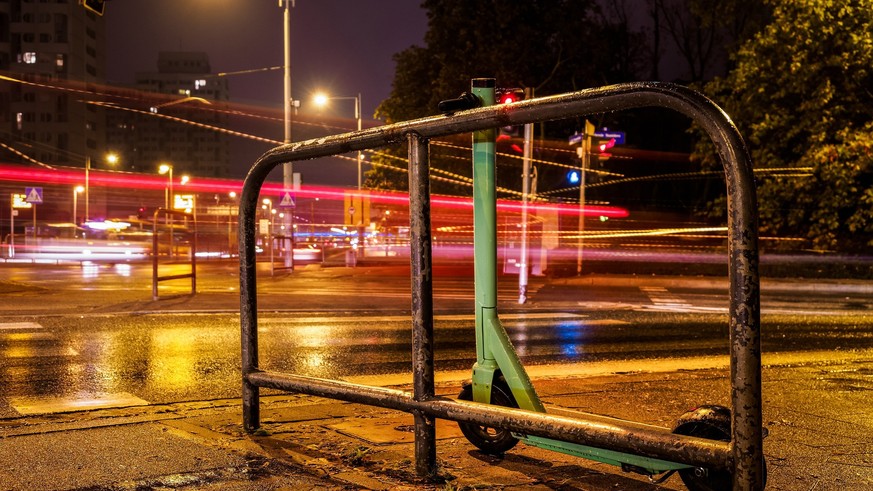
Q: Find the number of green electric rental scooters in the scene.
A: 1